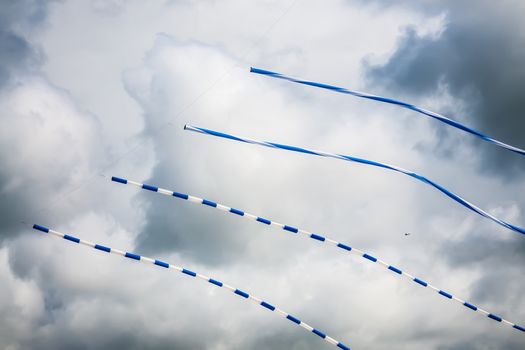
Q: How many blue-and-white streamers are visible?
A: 4